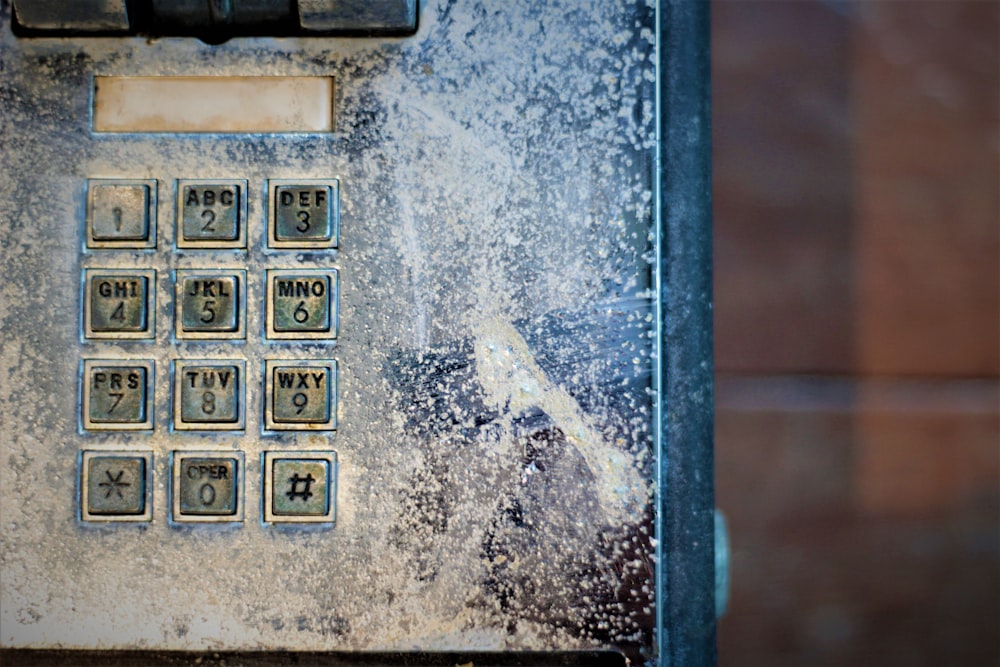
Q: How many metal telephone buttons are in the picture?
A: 12